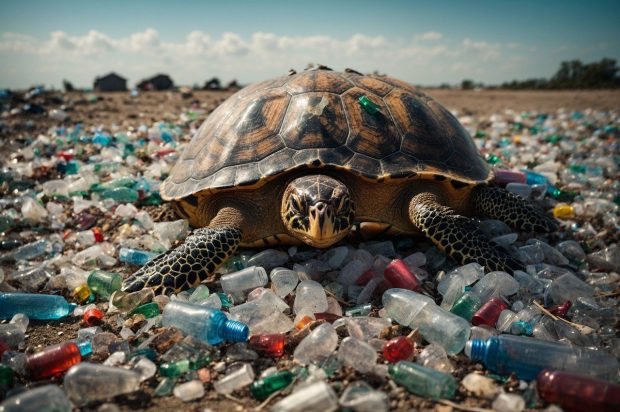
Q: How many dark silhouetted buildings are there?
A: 2